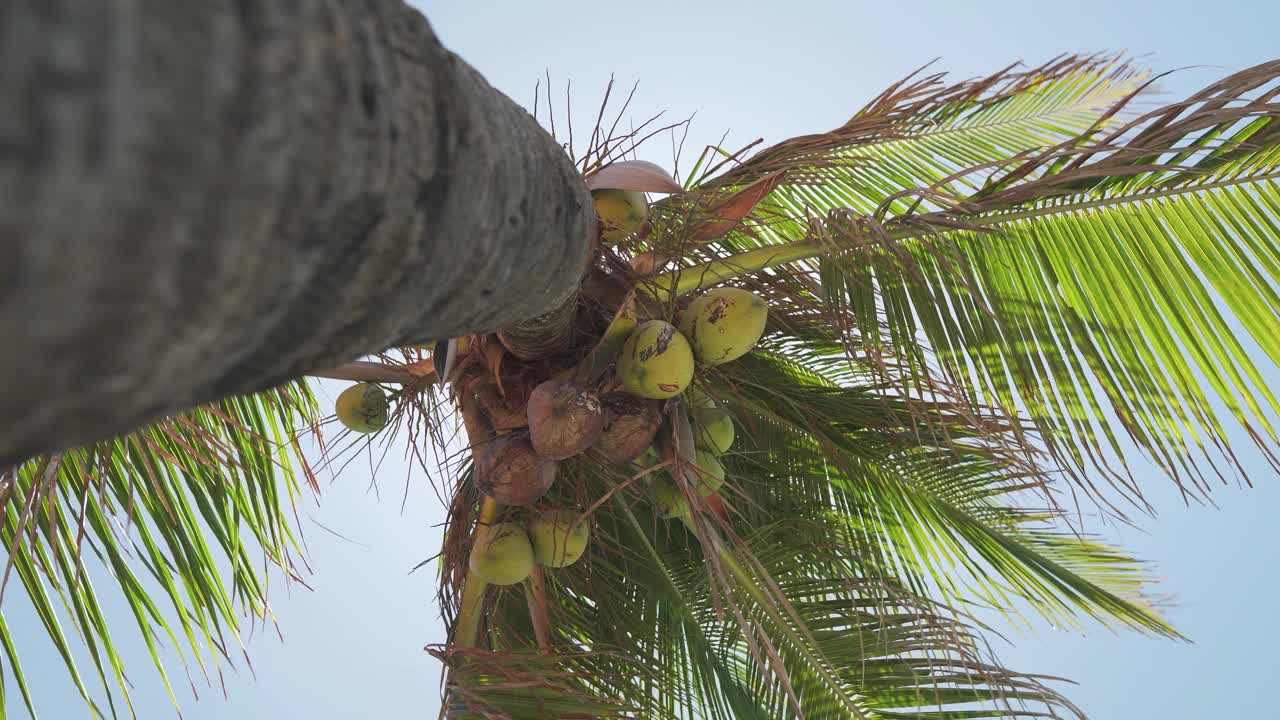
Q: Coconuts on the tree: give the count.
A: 13